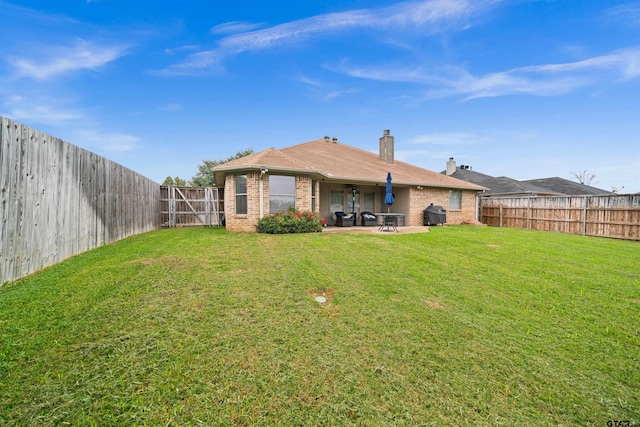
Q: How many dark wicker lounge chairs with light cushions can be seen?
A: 2